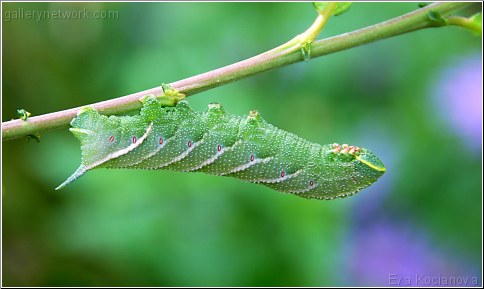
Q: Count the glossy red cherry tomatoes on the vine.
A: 0